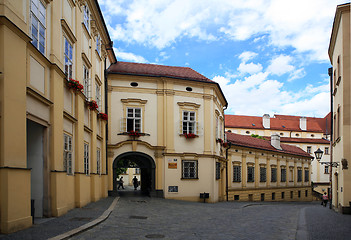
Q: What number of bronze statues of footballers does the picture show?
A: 0